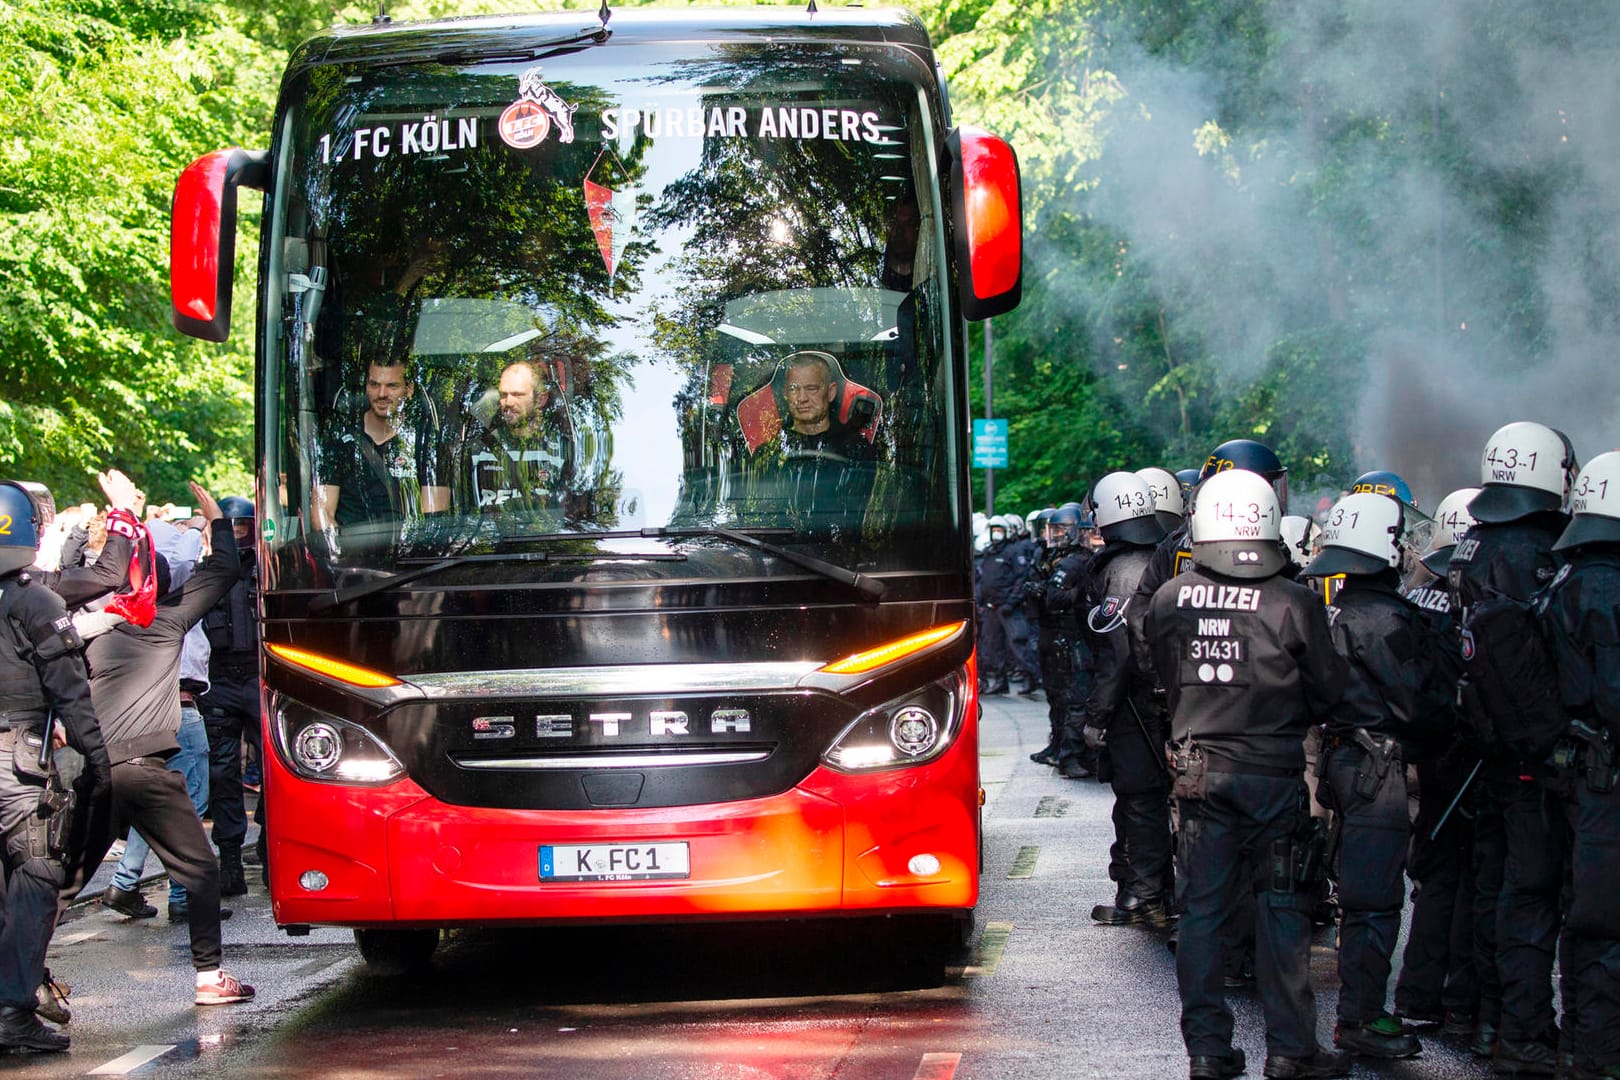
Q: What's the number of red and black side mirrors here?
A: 2